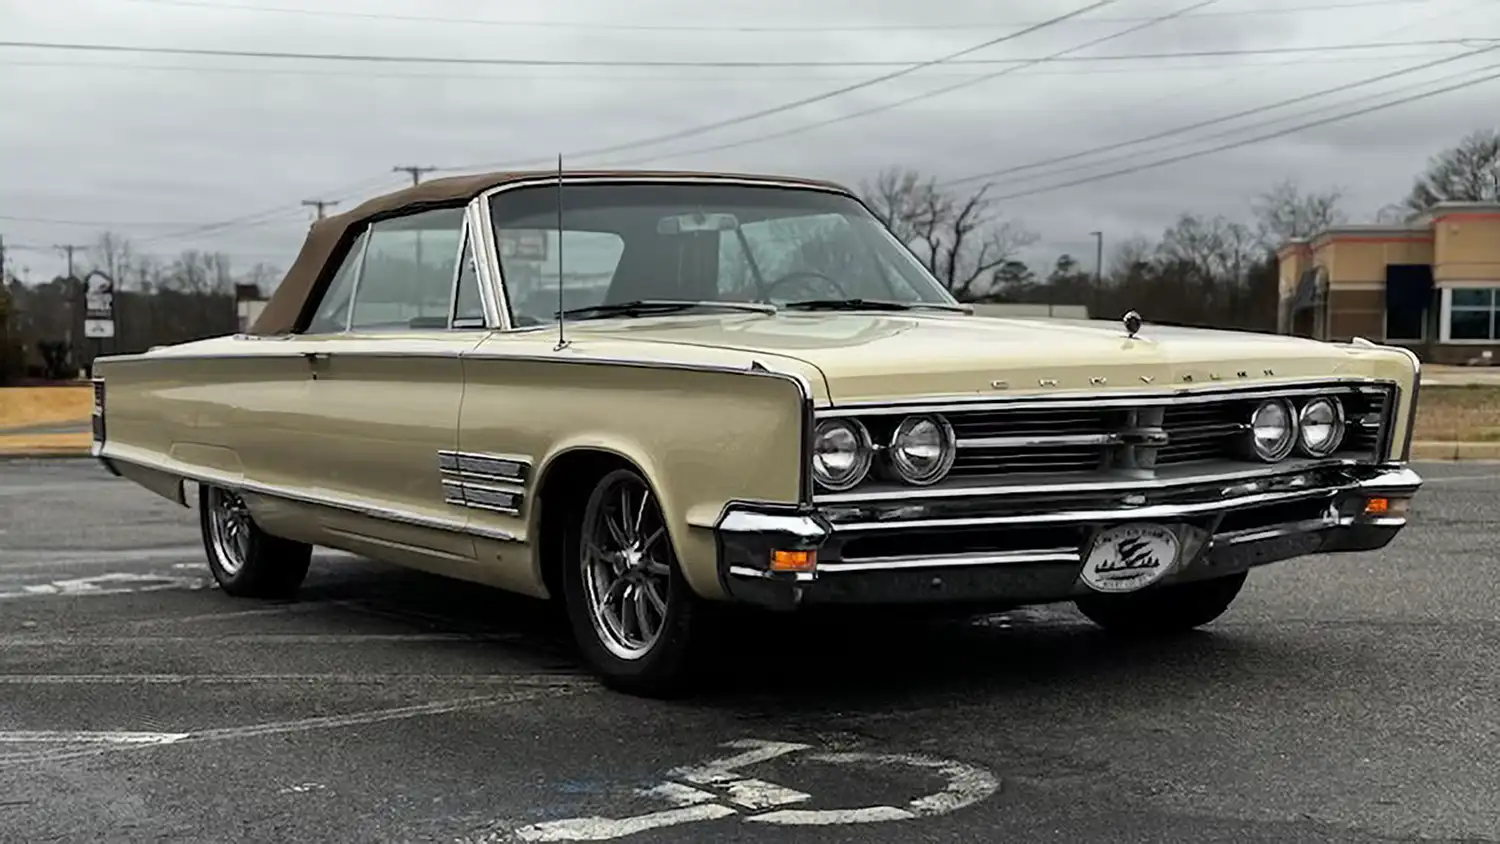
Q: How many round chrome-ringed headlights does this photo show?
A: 4